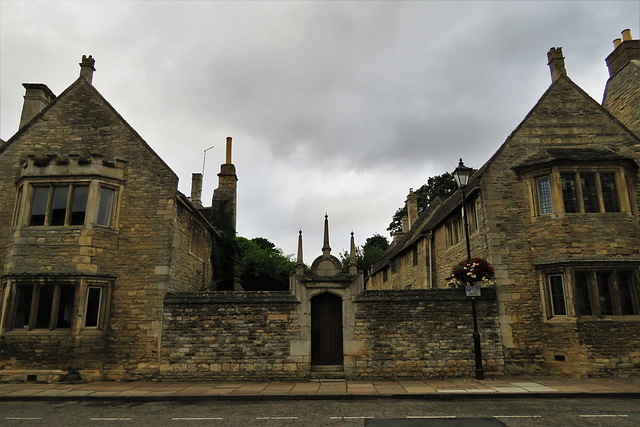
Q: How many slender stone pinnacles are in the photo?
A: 3